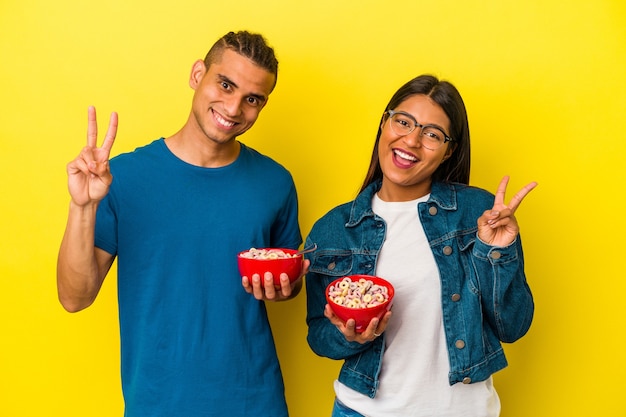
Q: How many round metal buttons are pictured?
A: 7